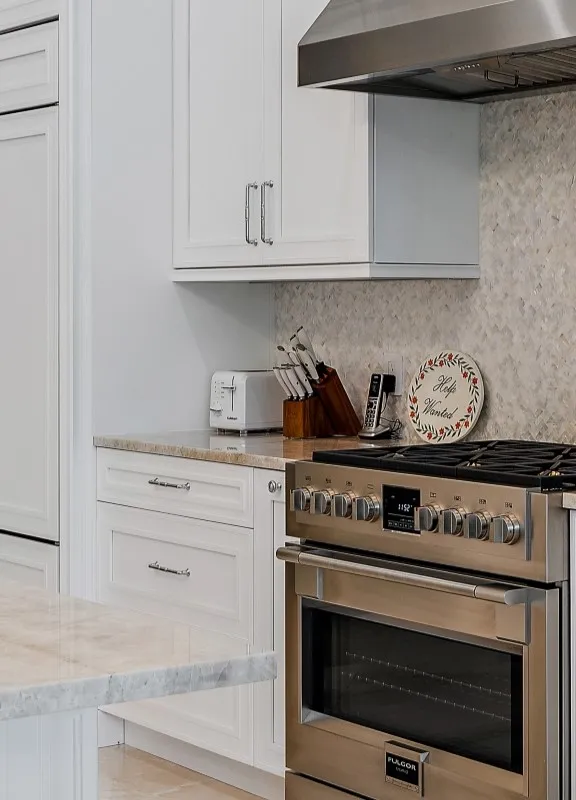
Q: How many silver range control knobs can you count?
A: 8